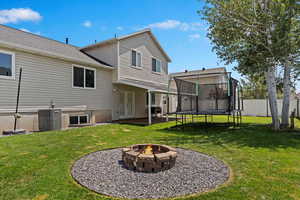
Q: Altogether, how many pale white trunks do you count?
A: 2